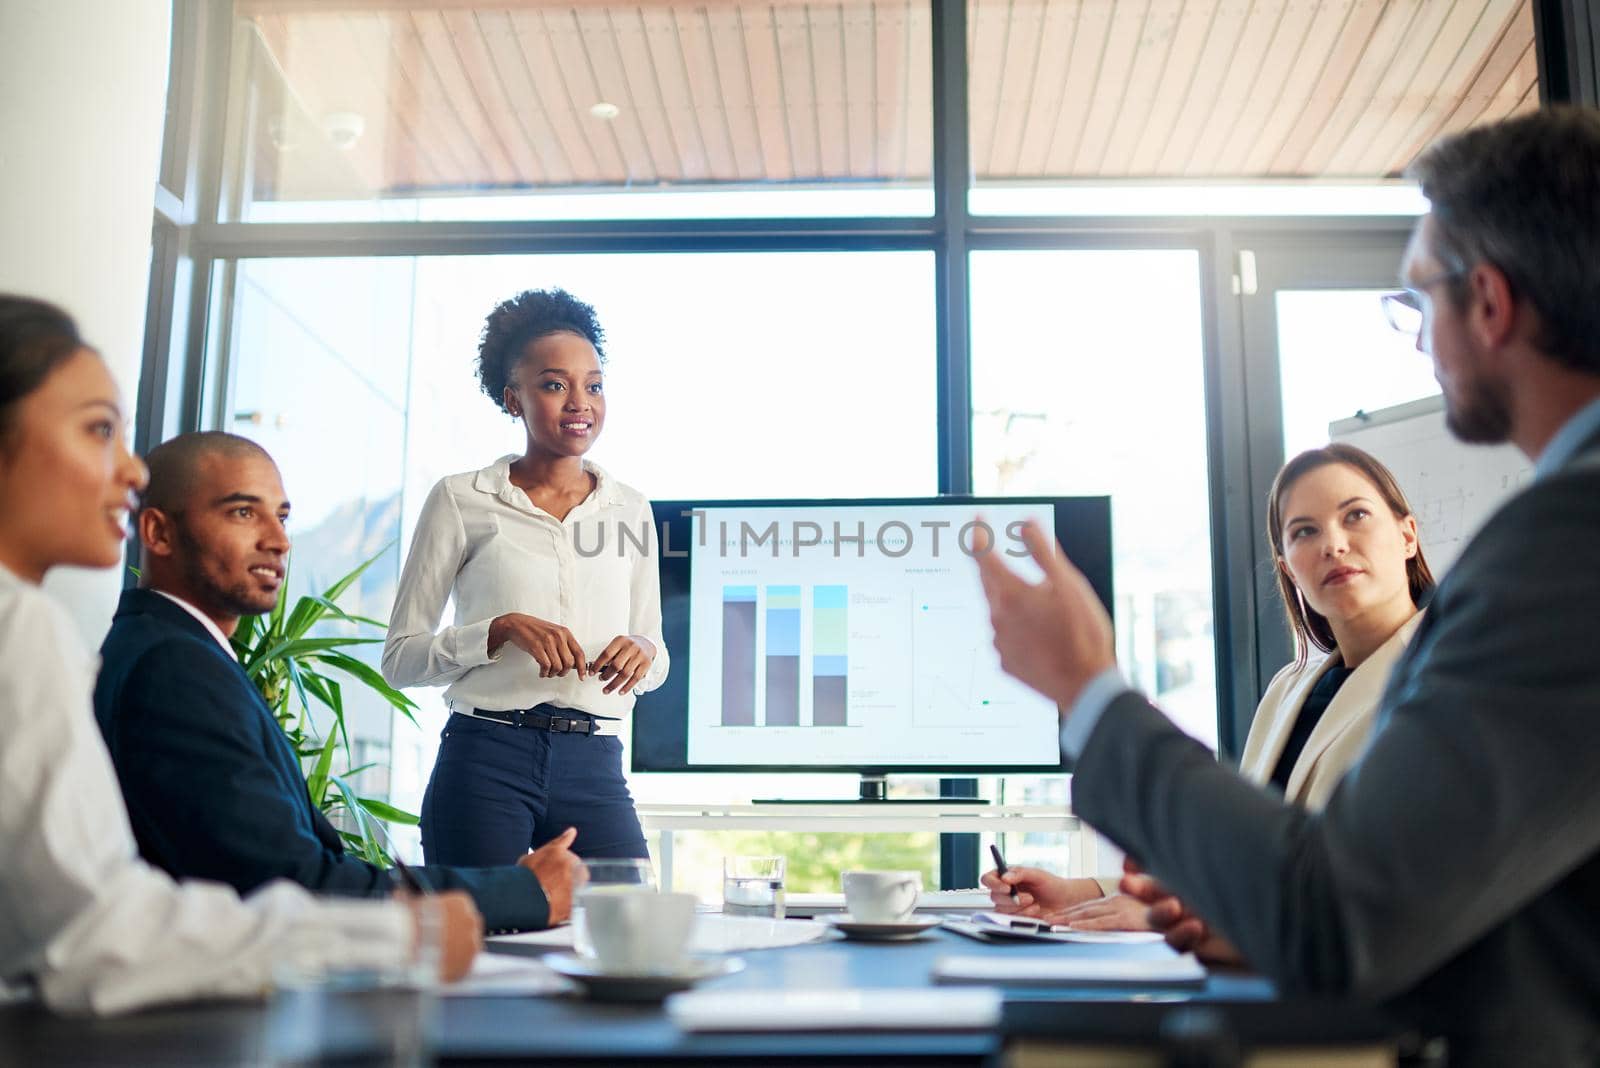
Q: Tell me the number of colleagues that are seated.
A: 4